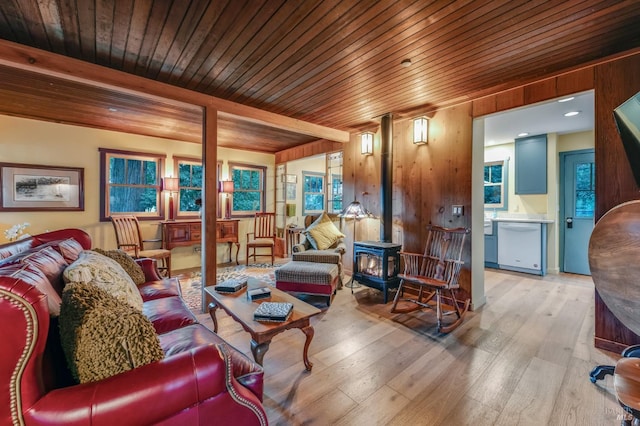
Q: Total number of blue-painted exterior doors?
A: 1